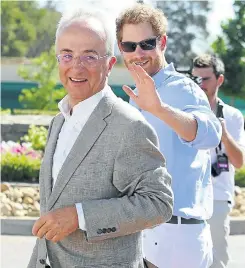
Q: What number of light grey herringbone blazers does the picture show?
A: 1